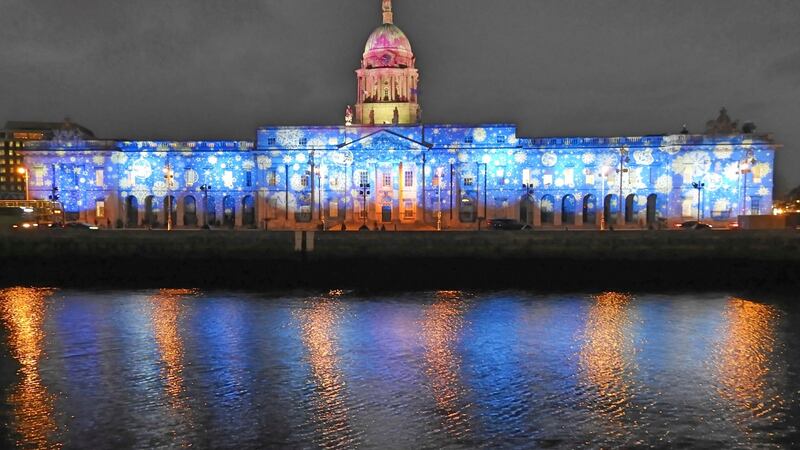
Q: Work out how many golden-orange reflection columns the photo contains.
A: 6